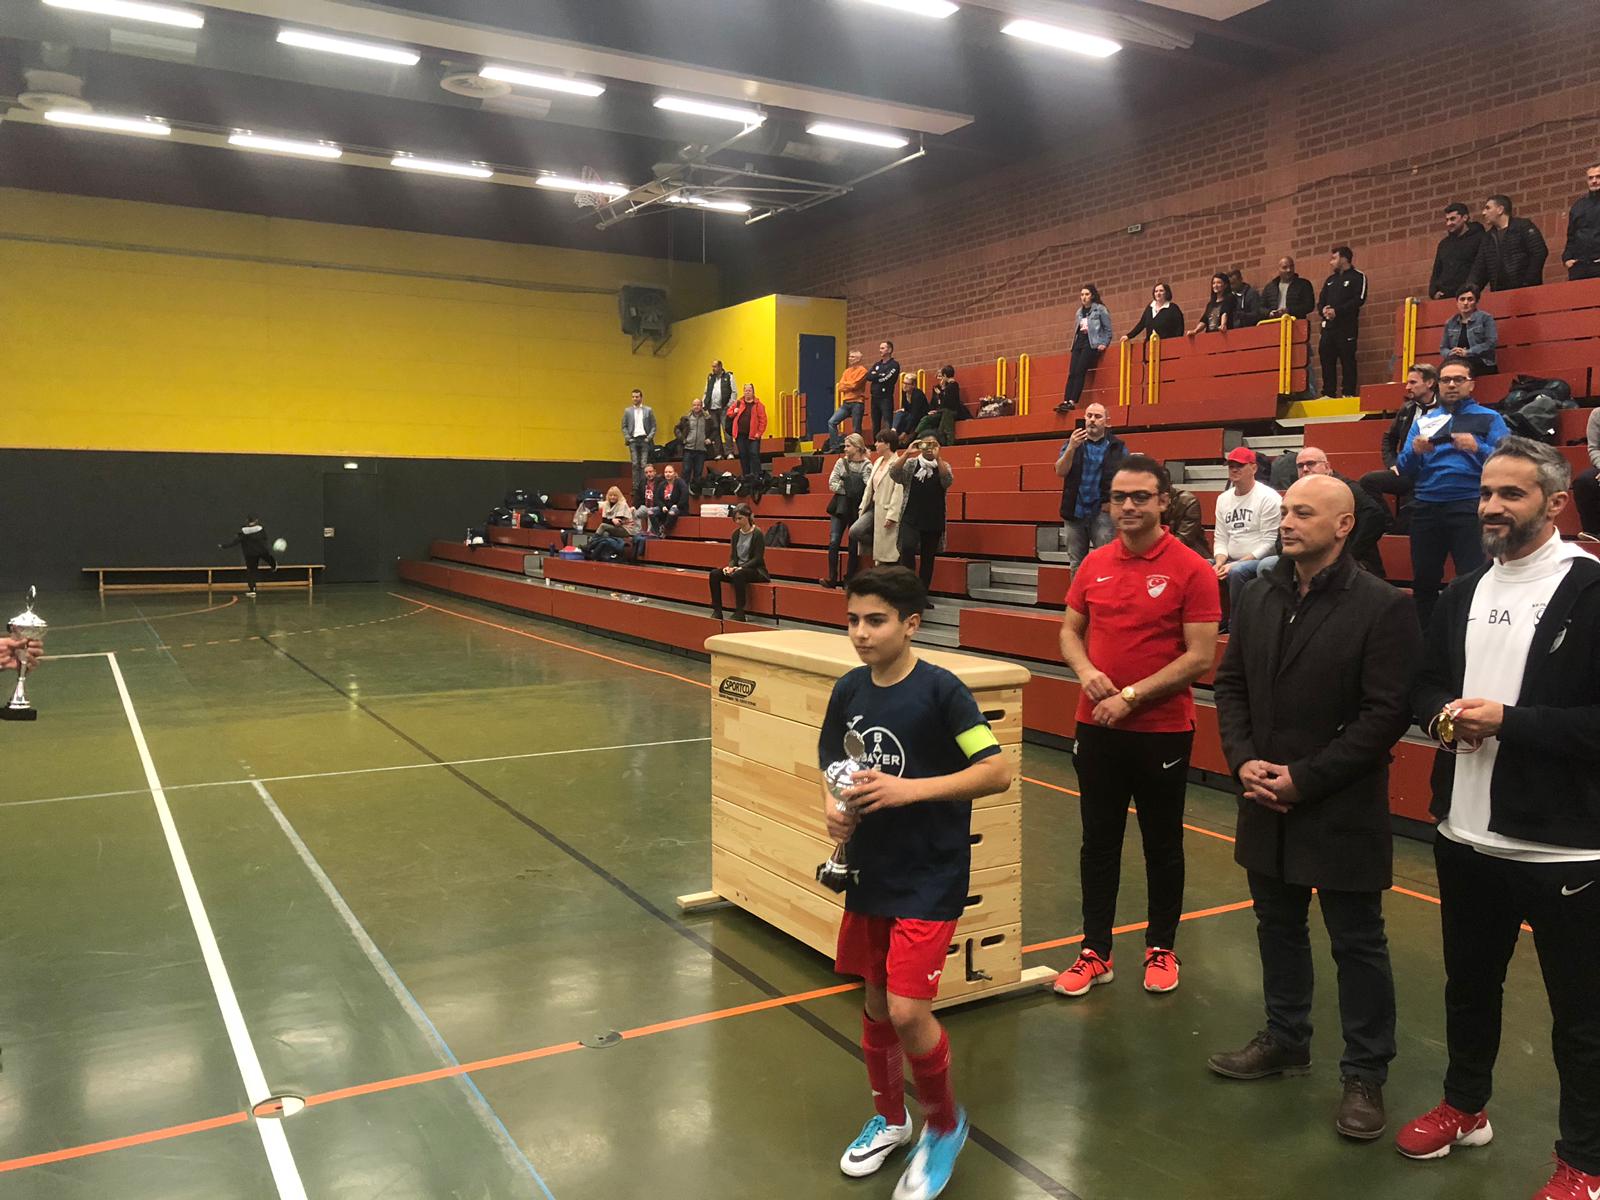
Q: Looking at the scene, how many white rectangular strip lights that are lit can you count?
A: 12